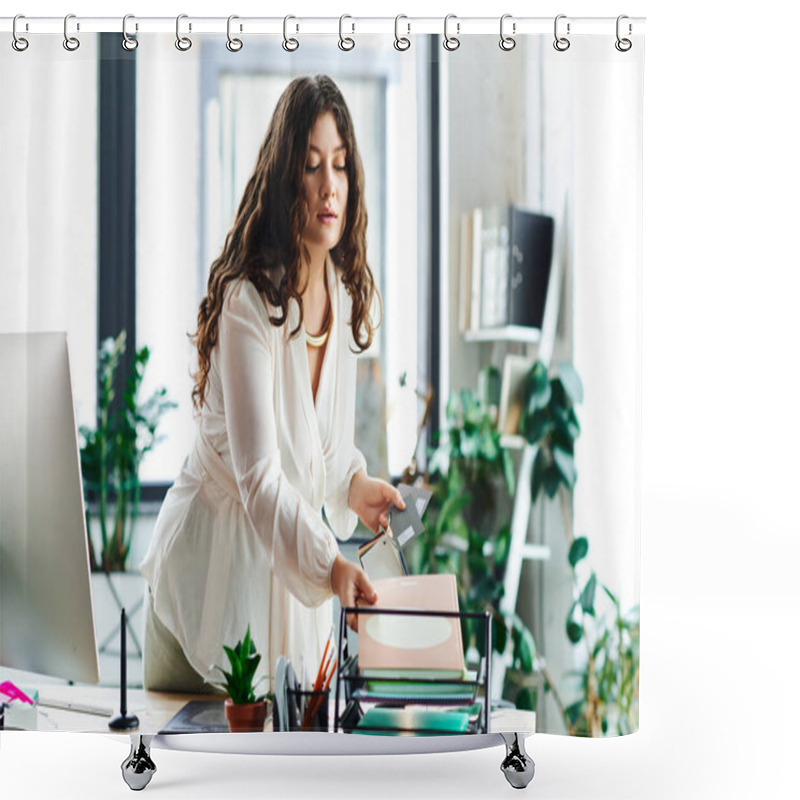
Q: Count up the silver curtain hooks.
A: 12